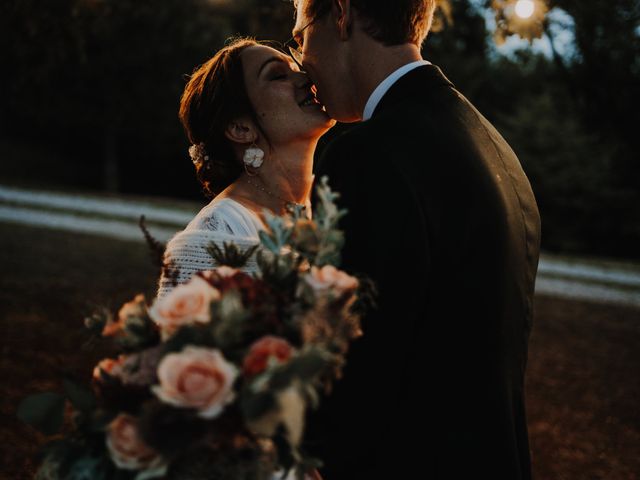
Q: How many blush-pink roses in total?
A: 4